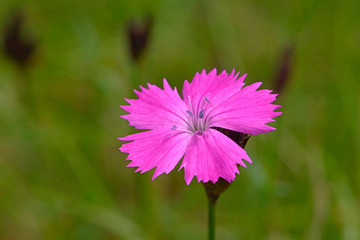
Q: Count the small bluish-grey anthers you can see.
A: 4